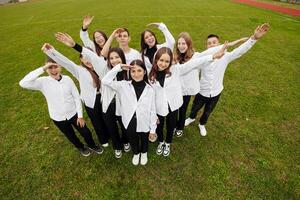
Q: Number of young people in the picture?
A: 10